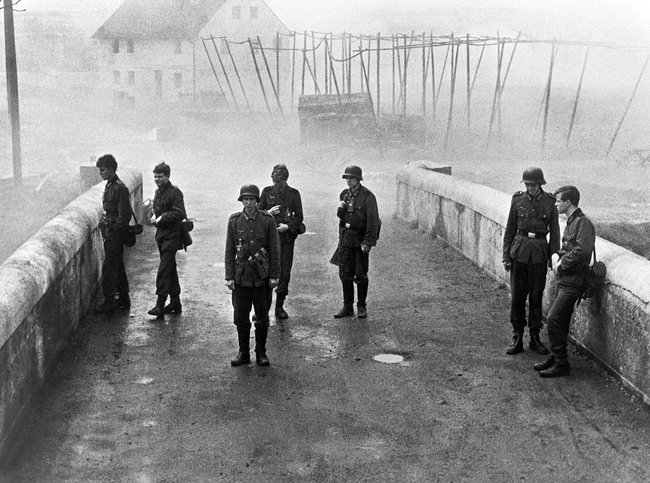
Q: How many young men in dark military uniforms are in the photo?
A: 7